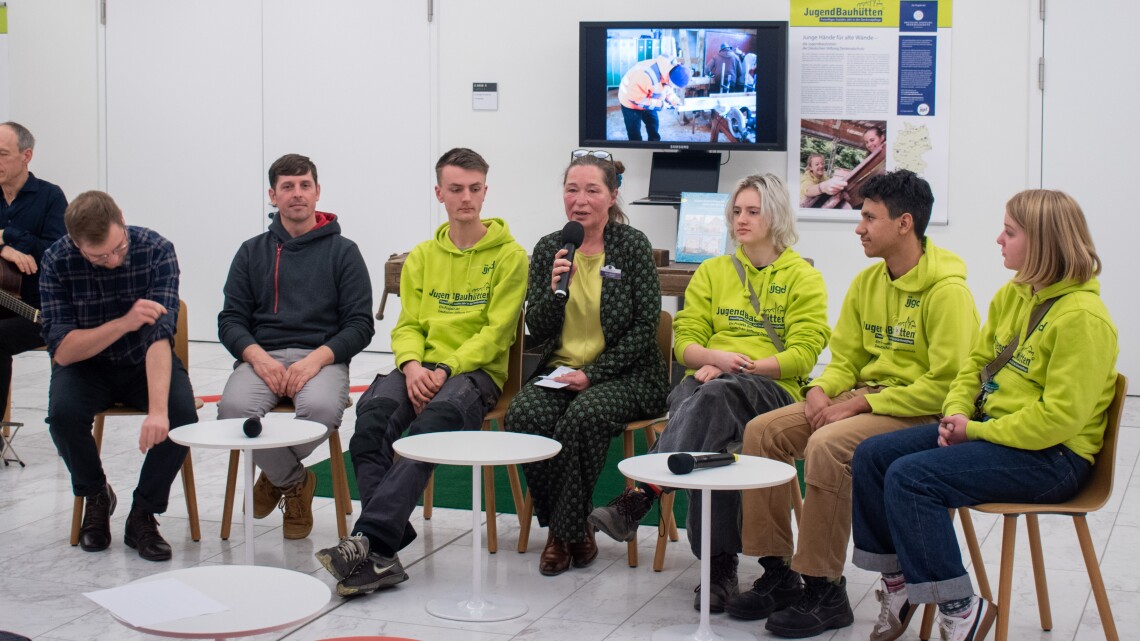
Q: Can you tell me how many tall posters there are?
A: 1